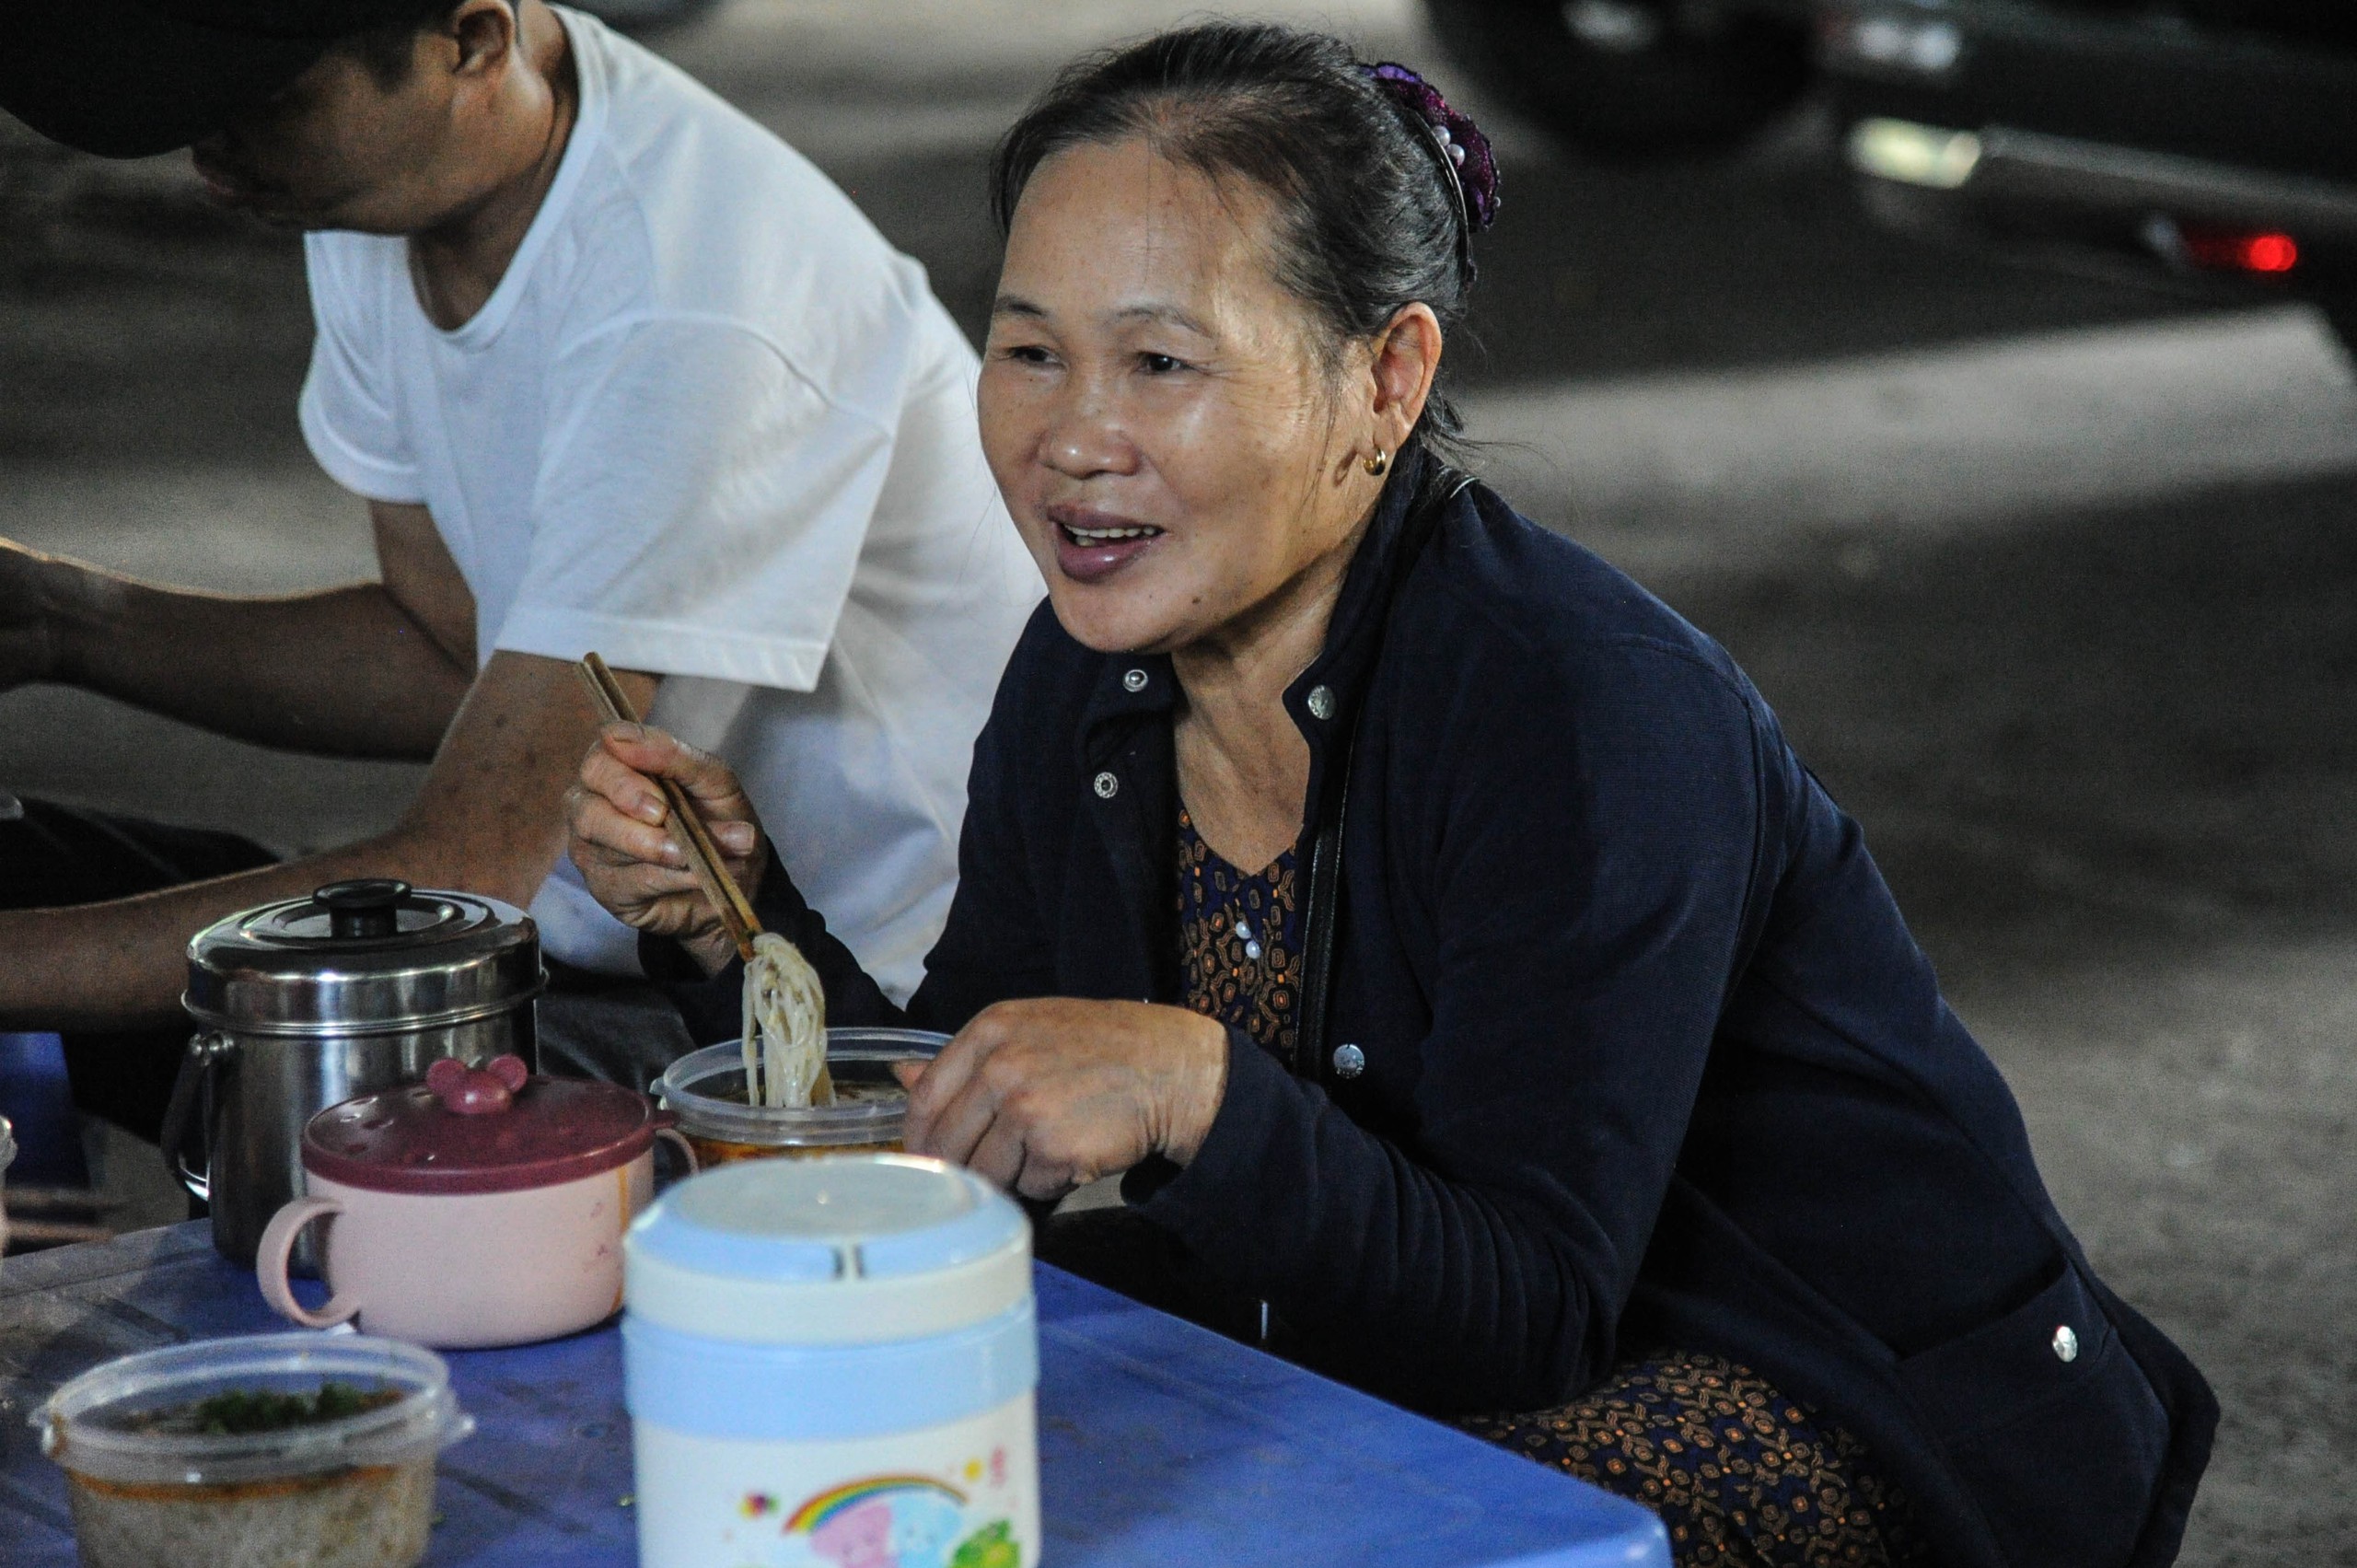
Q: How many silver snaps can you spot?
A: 5